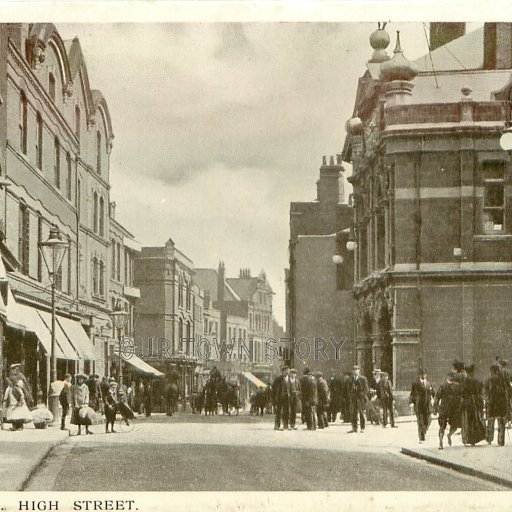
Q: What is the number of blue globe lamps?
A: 0